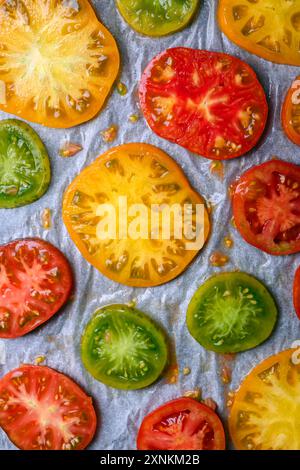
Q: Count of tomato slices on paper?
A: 15